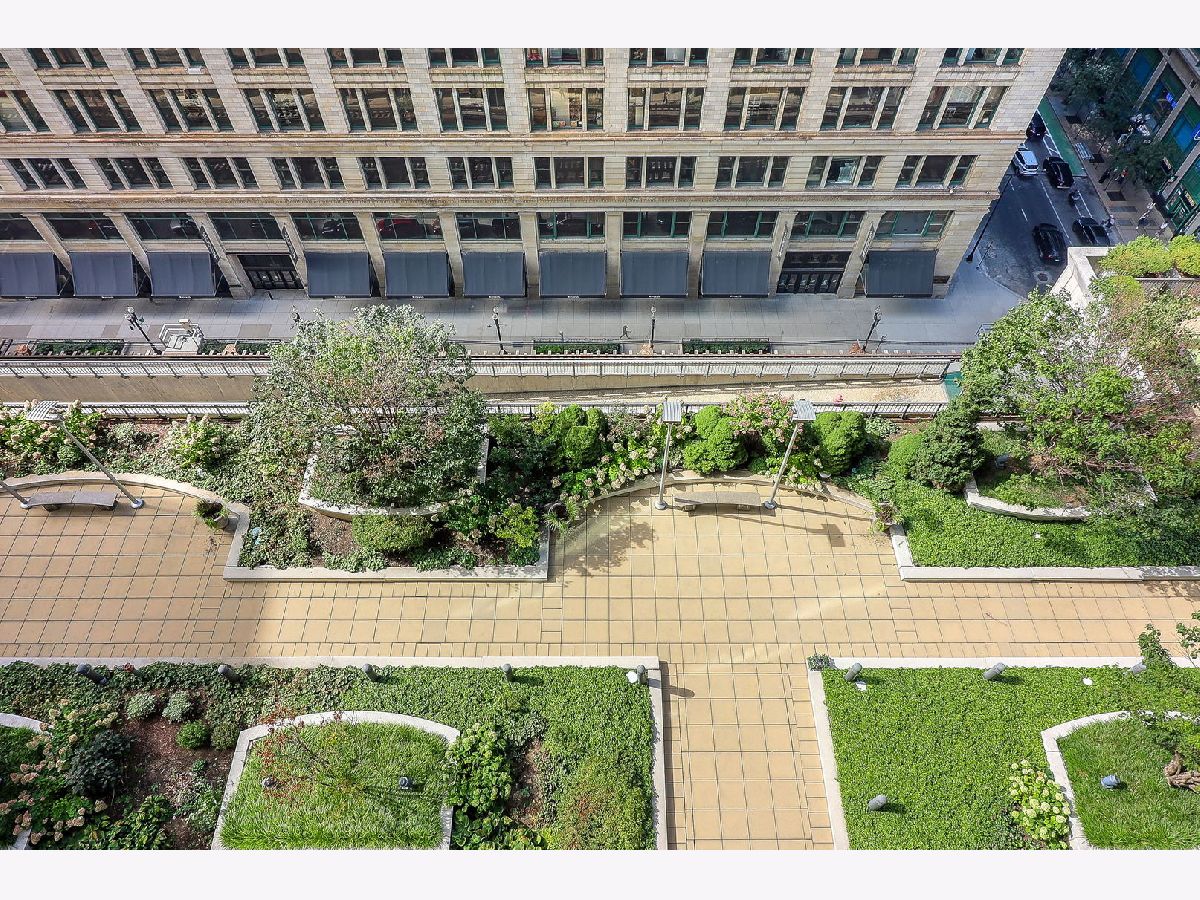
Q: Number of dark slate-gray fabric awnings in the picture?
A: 10